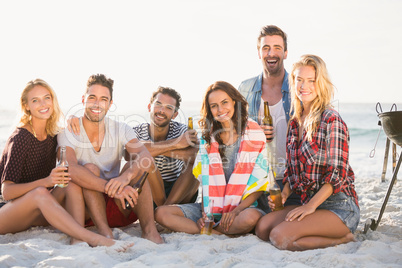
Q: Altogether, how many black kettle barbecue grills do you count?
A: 1